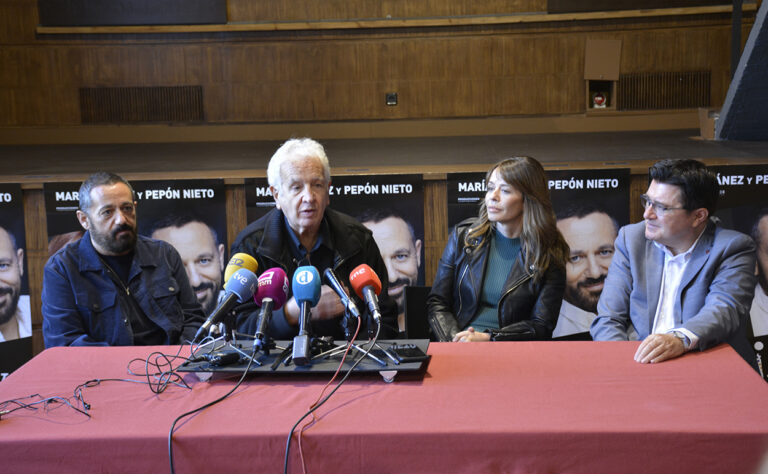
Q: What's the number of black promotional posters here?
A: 5